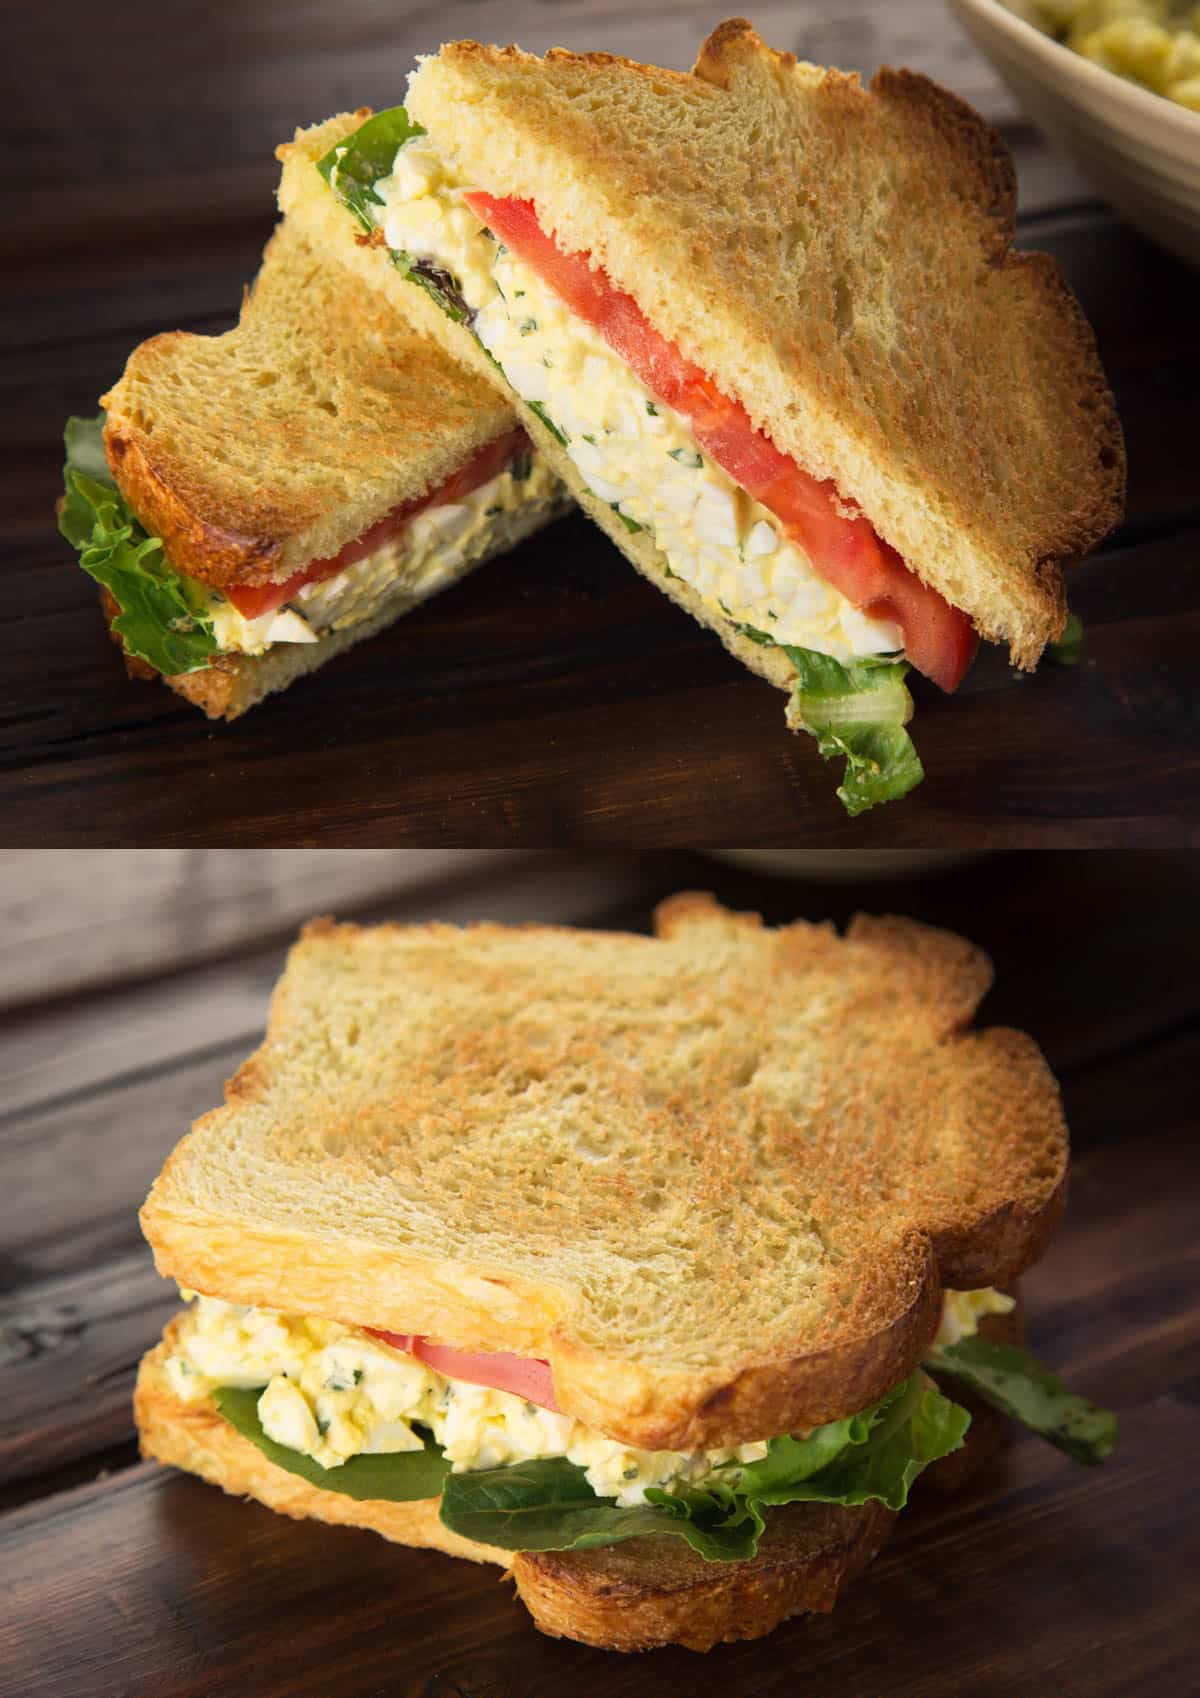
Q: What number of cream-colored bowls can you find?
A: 1